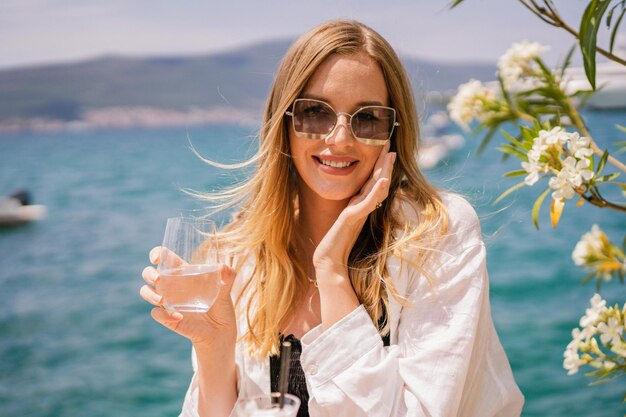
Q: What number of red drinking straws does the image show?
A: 0